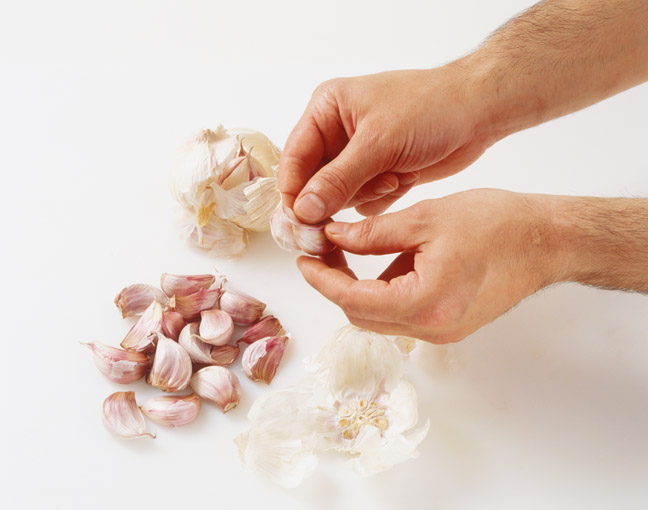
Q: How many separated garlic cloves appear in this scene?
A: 15